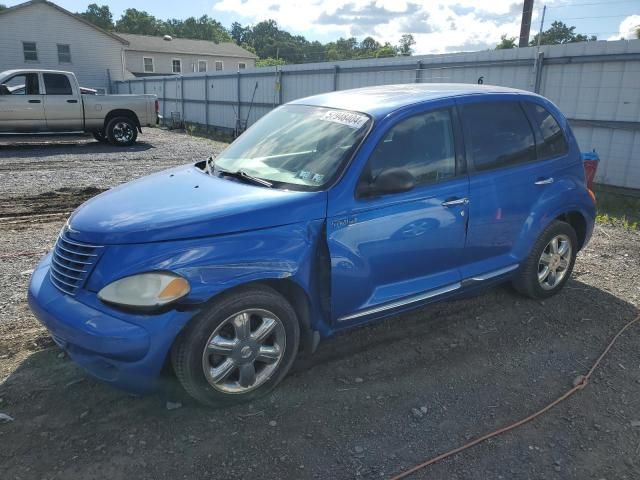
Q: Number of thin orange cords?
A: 1